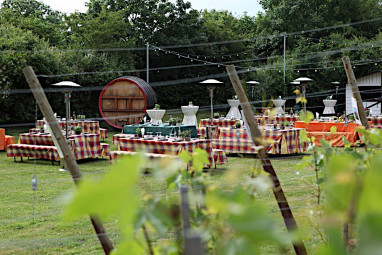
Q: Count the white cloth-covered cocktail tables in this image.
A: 5